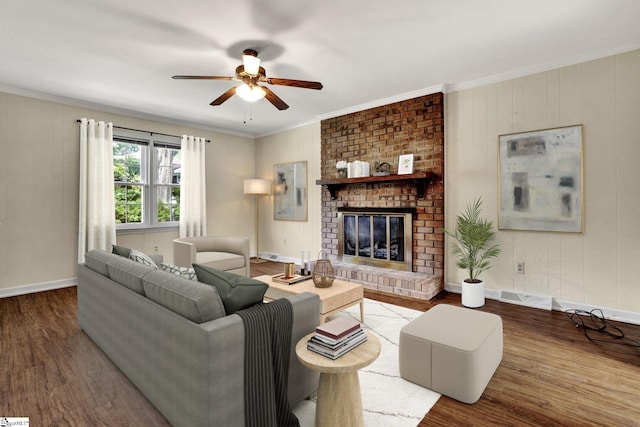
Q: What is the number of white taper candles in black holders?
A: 2